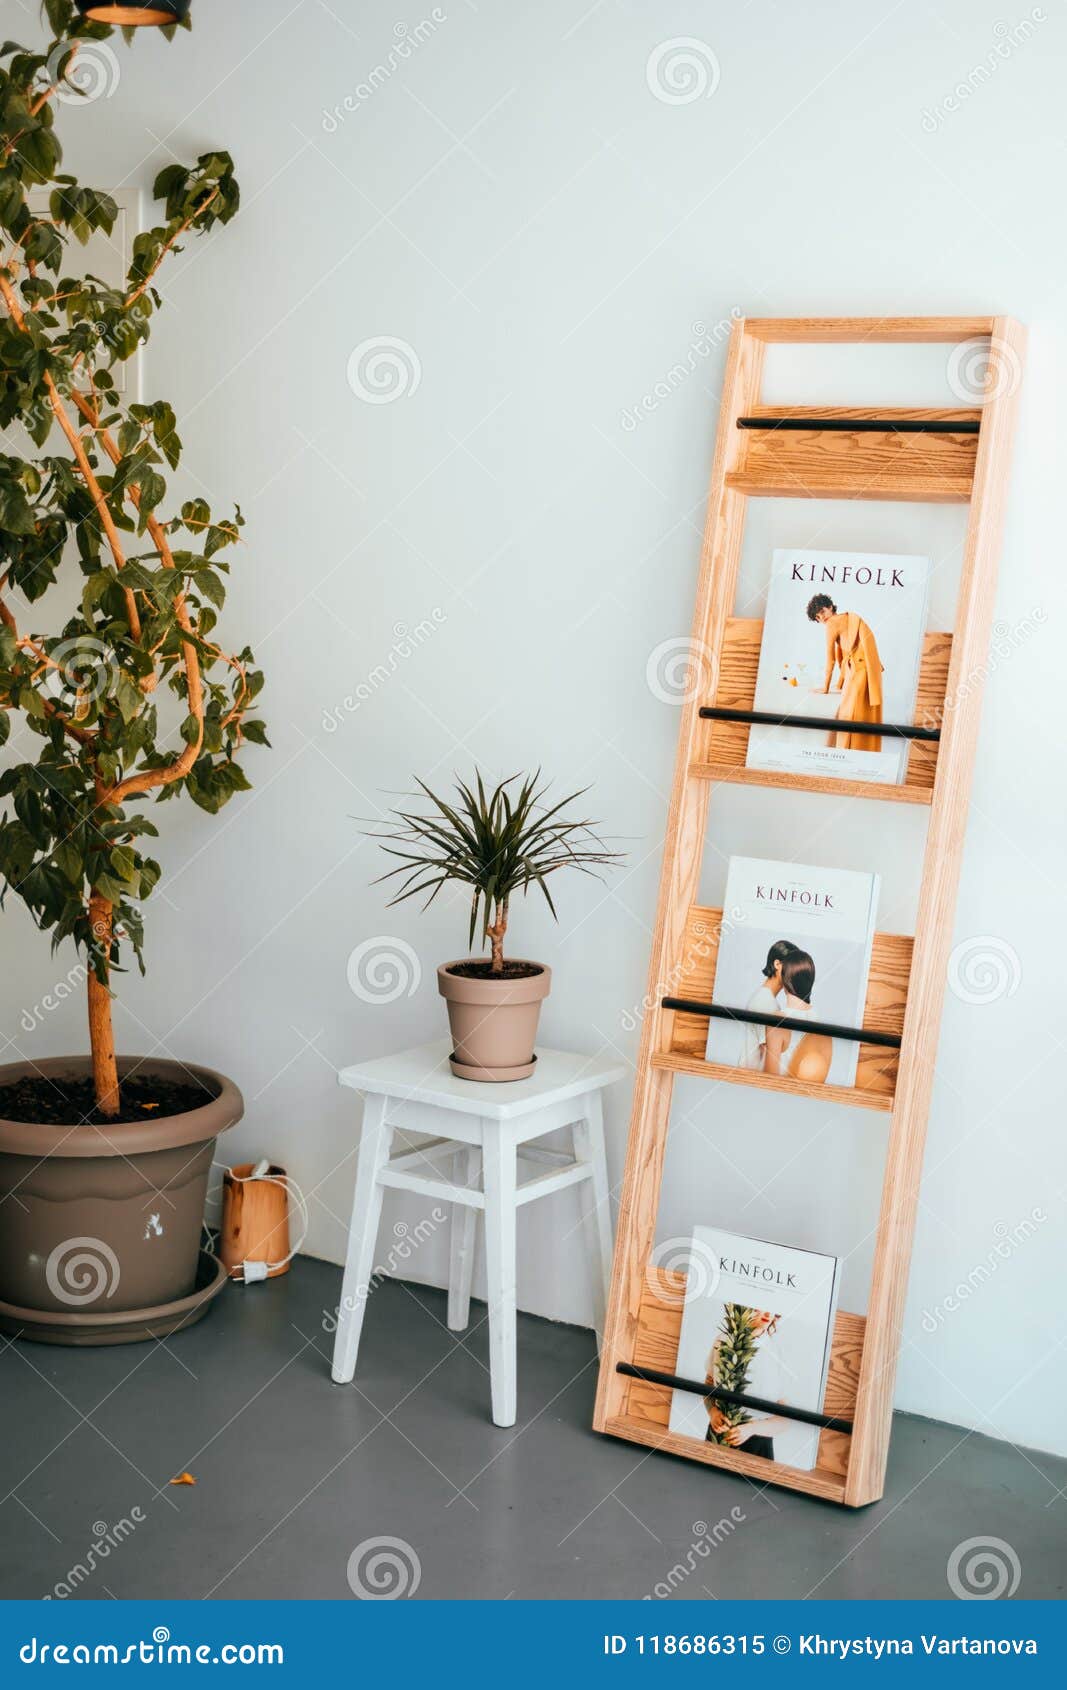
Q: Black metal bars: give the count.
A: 4